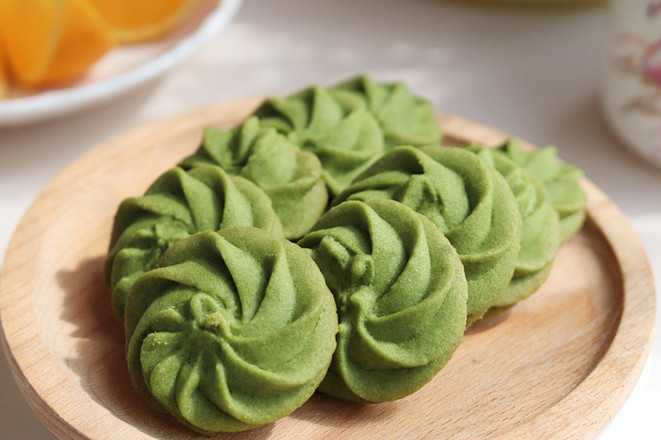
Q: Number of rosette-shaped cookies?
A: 9